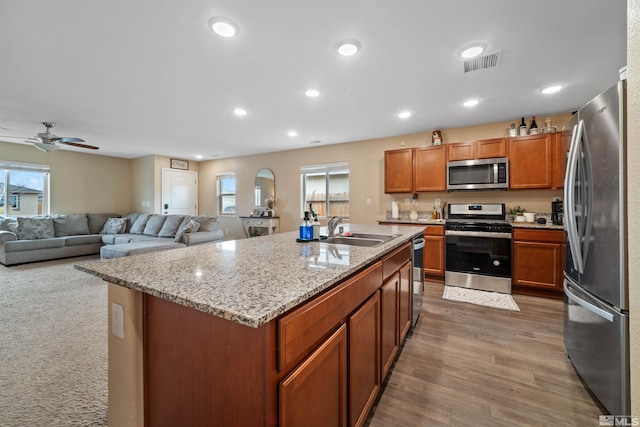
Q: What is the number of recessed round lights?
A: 10